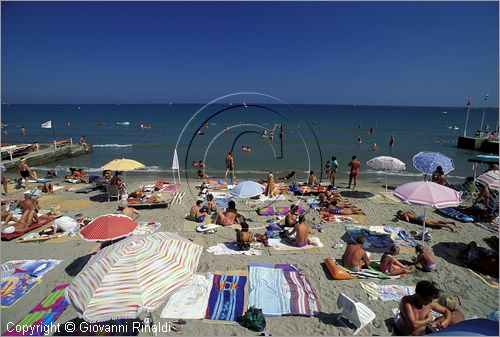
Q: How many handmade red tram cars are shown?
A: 0